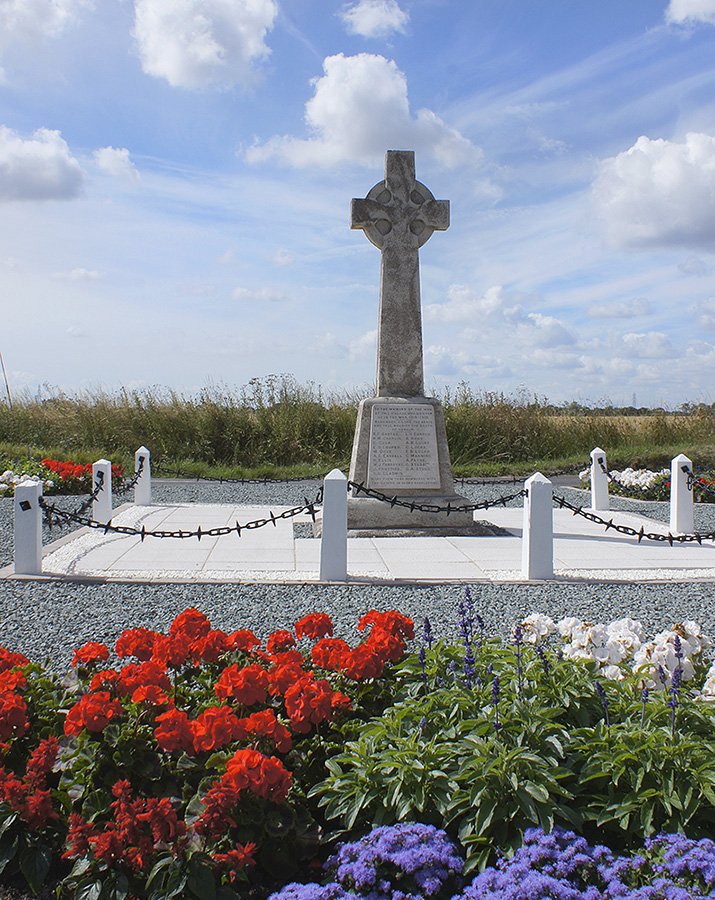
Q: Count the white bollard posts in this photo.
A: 7